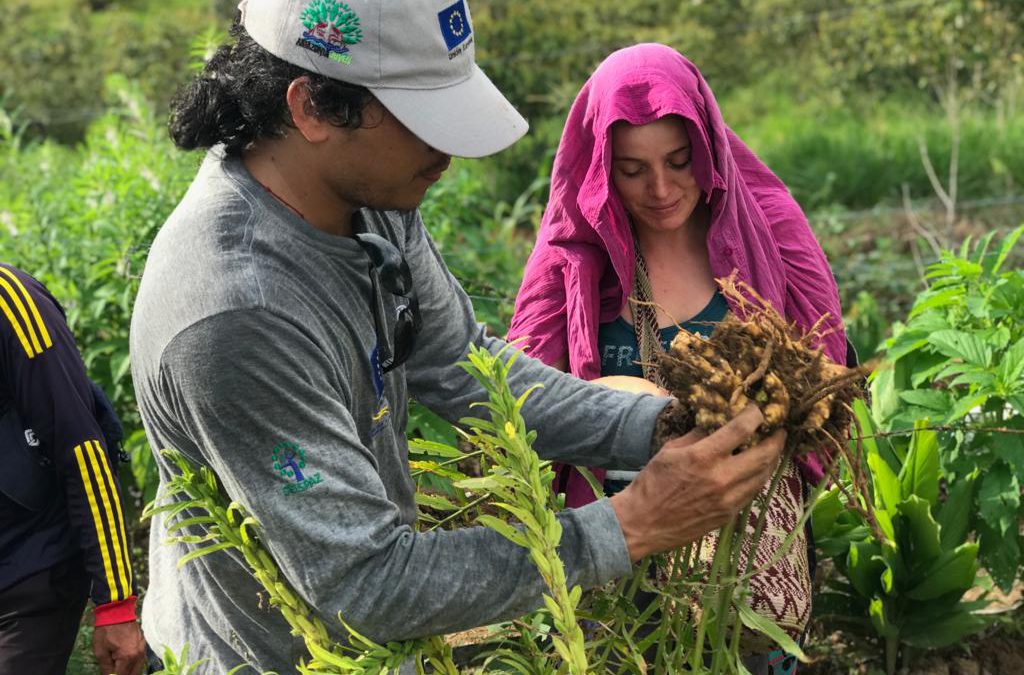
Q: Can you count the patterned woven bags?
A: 1